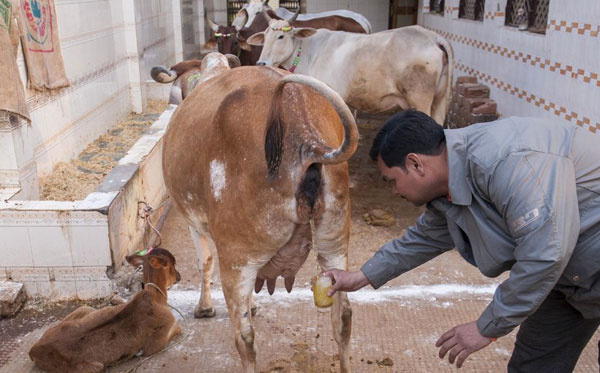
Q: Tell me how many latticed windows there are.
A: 3